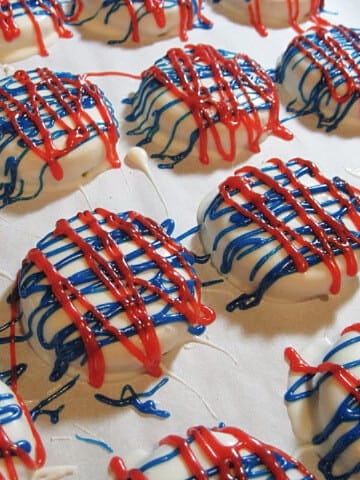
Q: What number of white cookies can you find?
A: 11